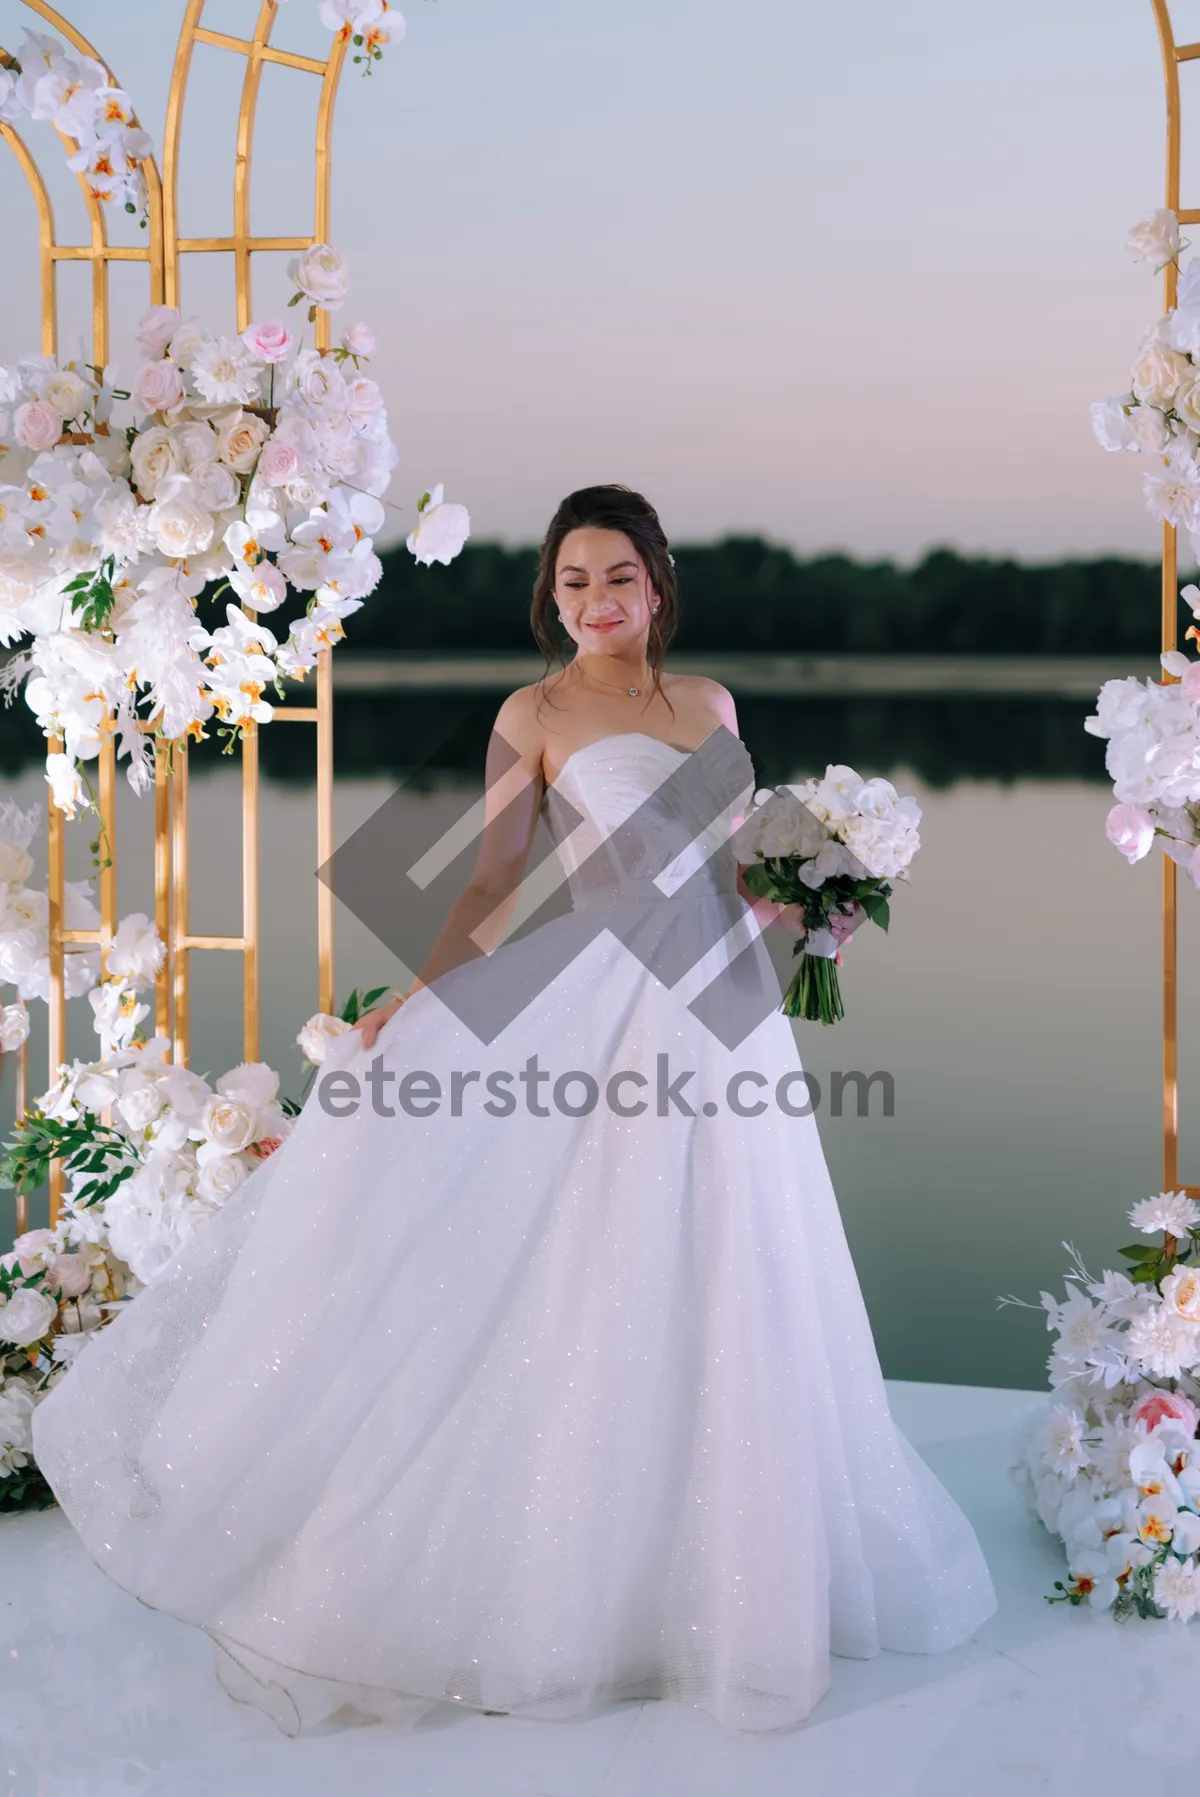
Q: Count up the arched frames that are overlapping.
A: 2